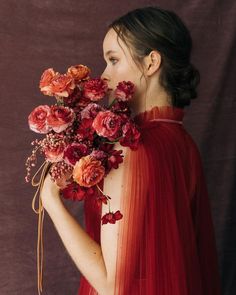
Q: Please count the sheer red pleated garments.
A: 1